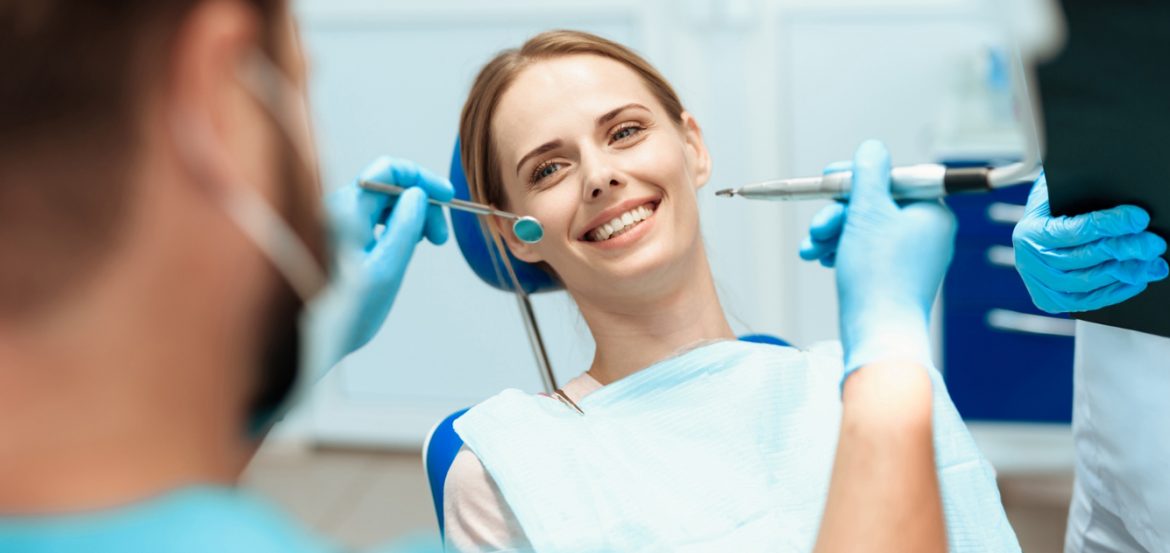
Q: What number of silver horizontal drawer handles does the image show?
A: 3